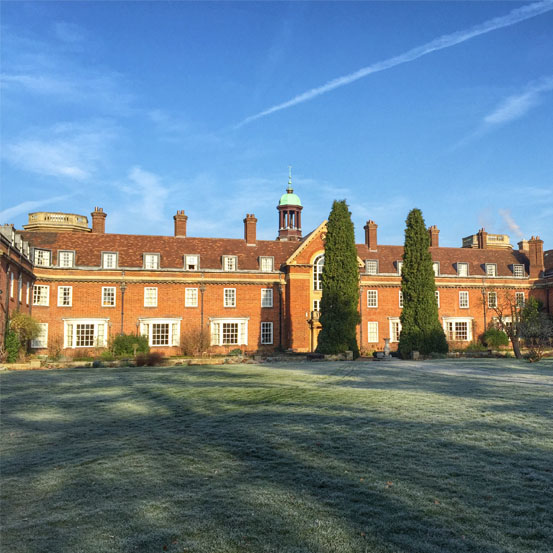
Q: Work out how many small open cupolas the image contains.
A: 1